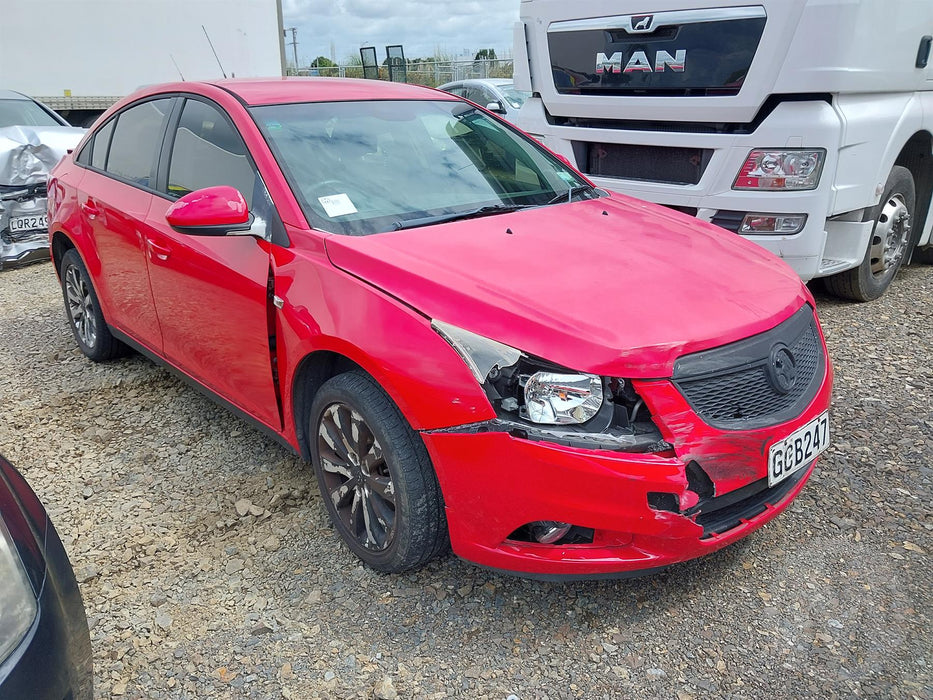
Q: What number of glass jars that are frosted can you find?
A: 0